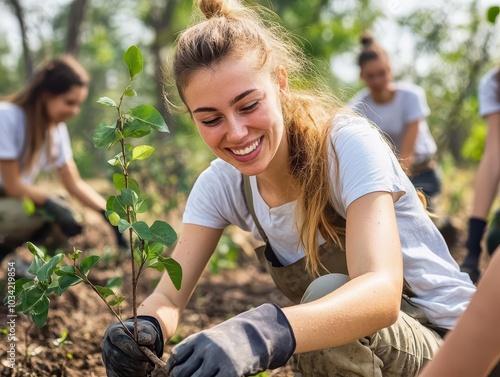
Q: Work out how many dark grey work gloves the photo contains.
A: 5